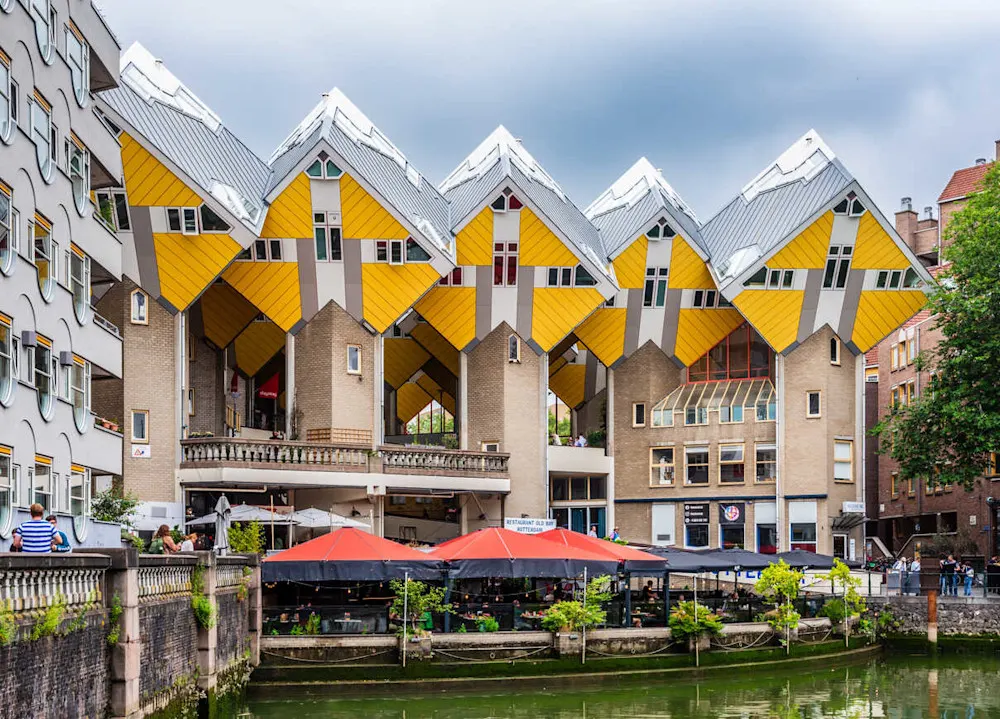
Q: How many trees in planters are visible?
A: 5